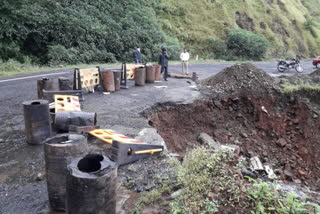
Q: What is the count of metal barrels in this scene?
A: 11